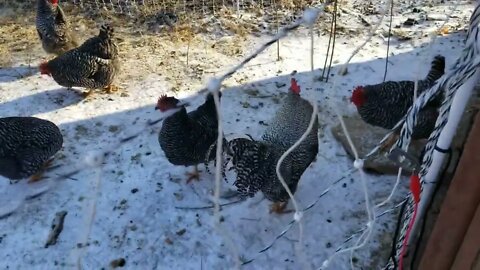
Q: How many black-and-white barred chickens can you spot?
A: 6